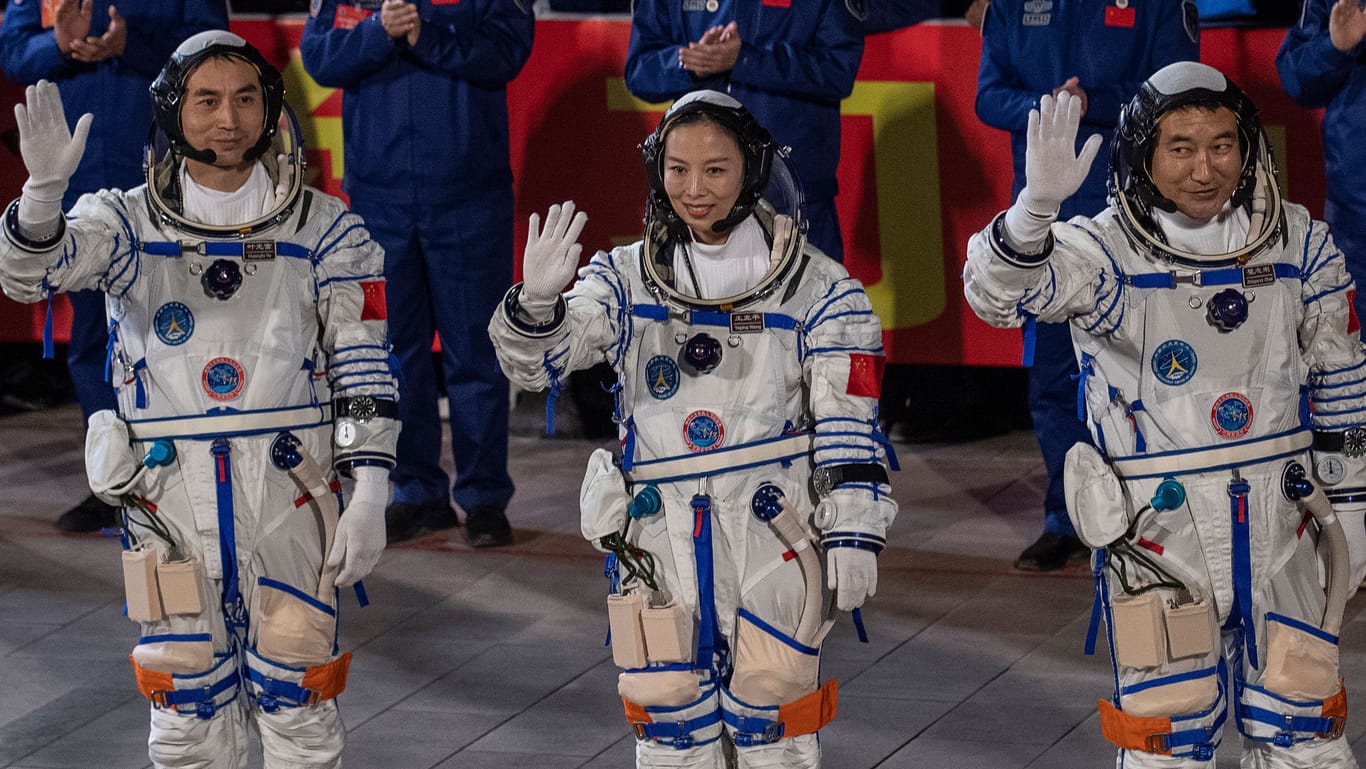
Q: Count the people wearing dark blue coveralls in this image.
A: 5